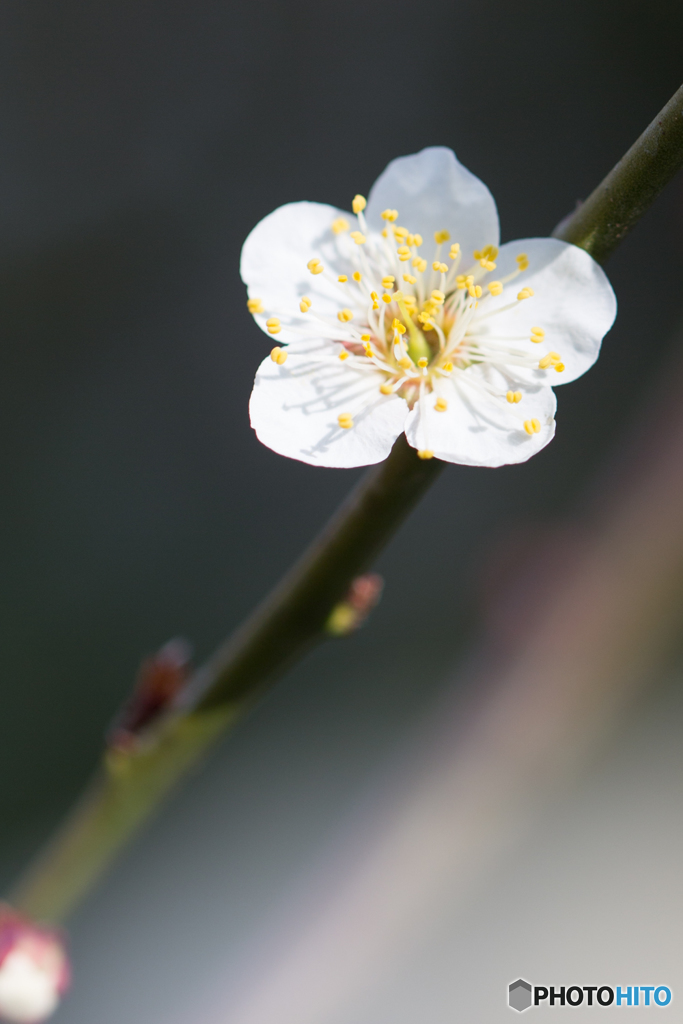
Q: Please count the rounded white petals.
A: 5